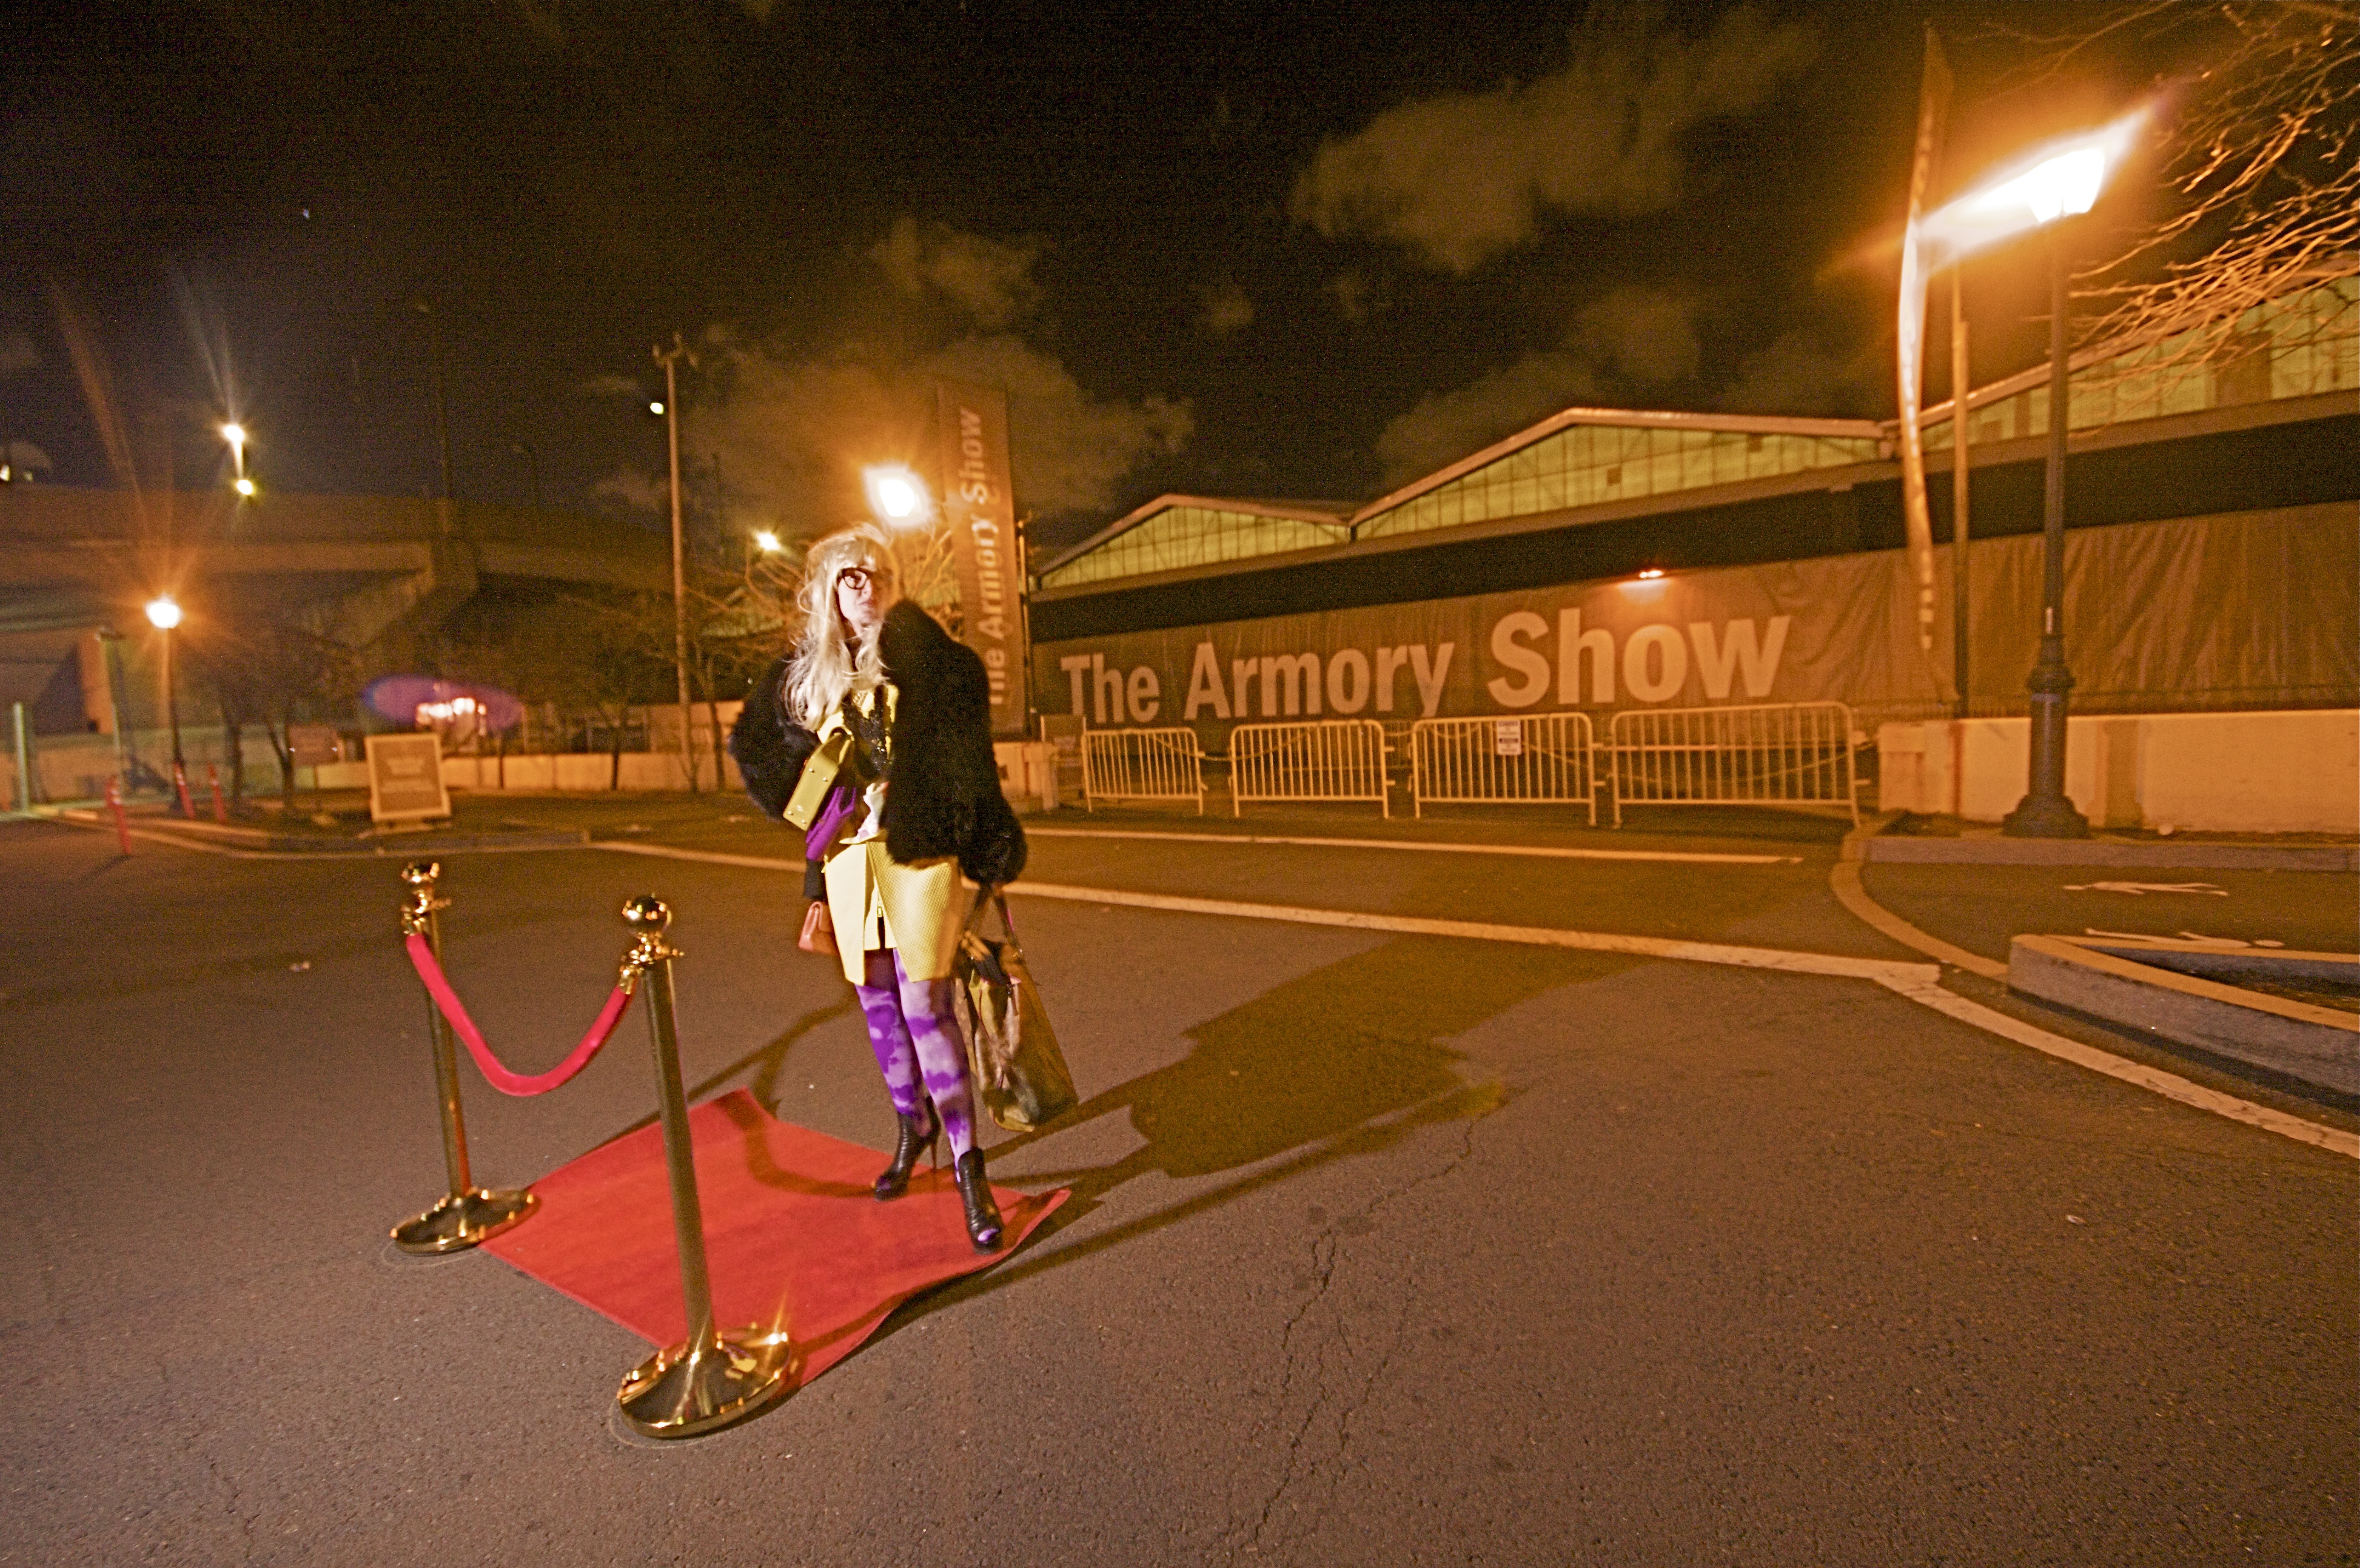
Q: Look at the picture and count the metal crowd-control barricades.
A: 4